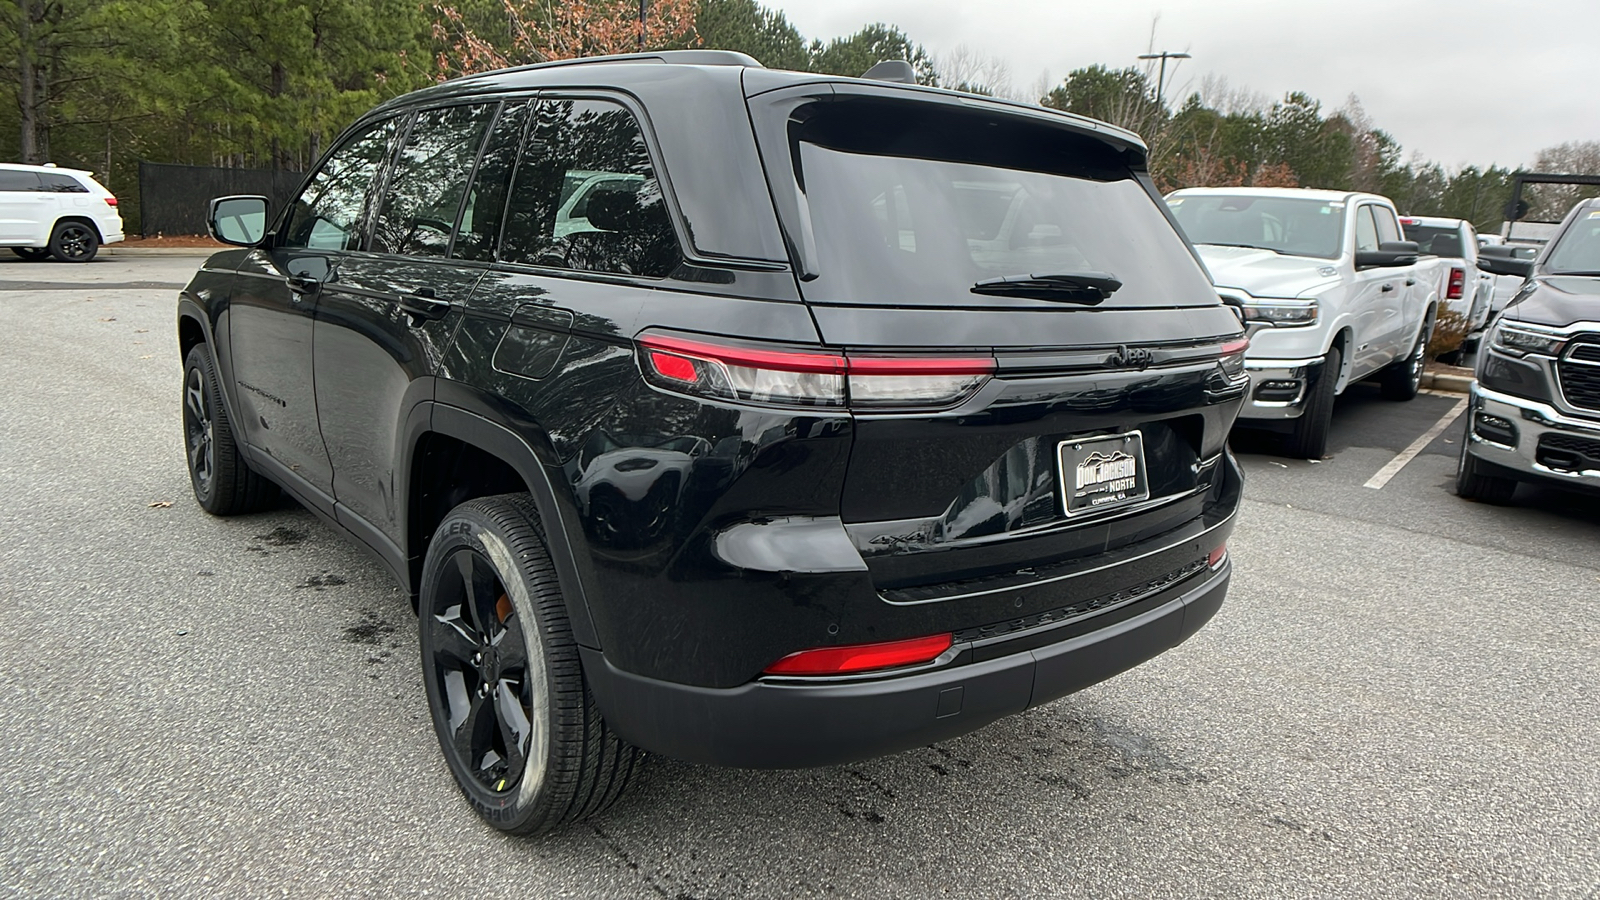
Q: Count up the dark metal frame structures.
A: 1